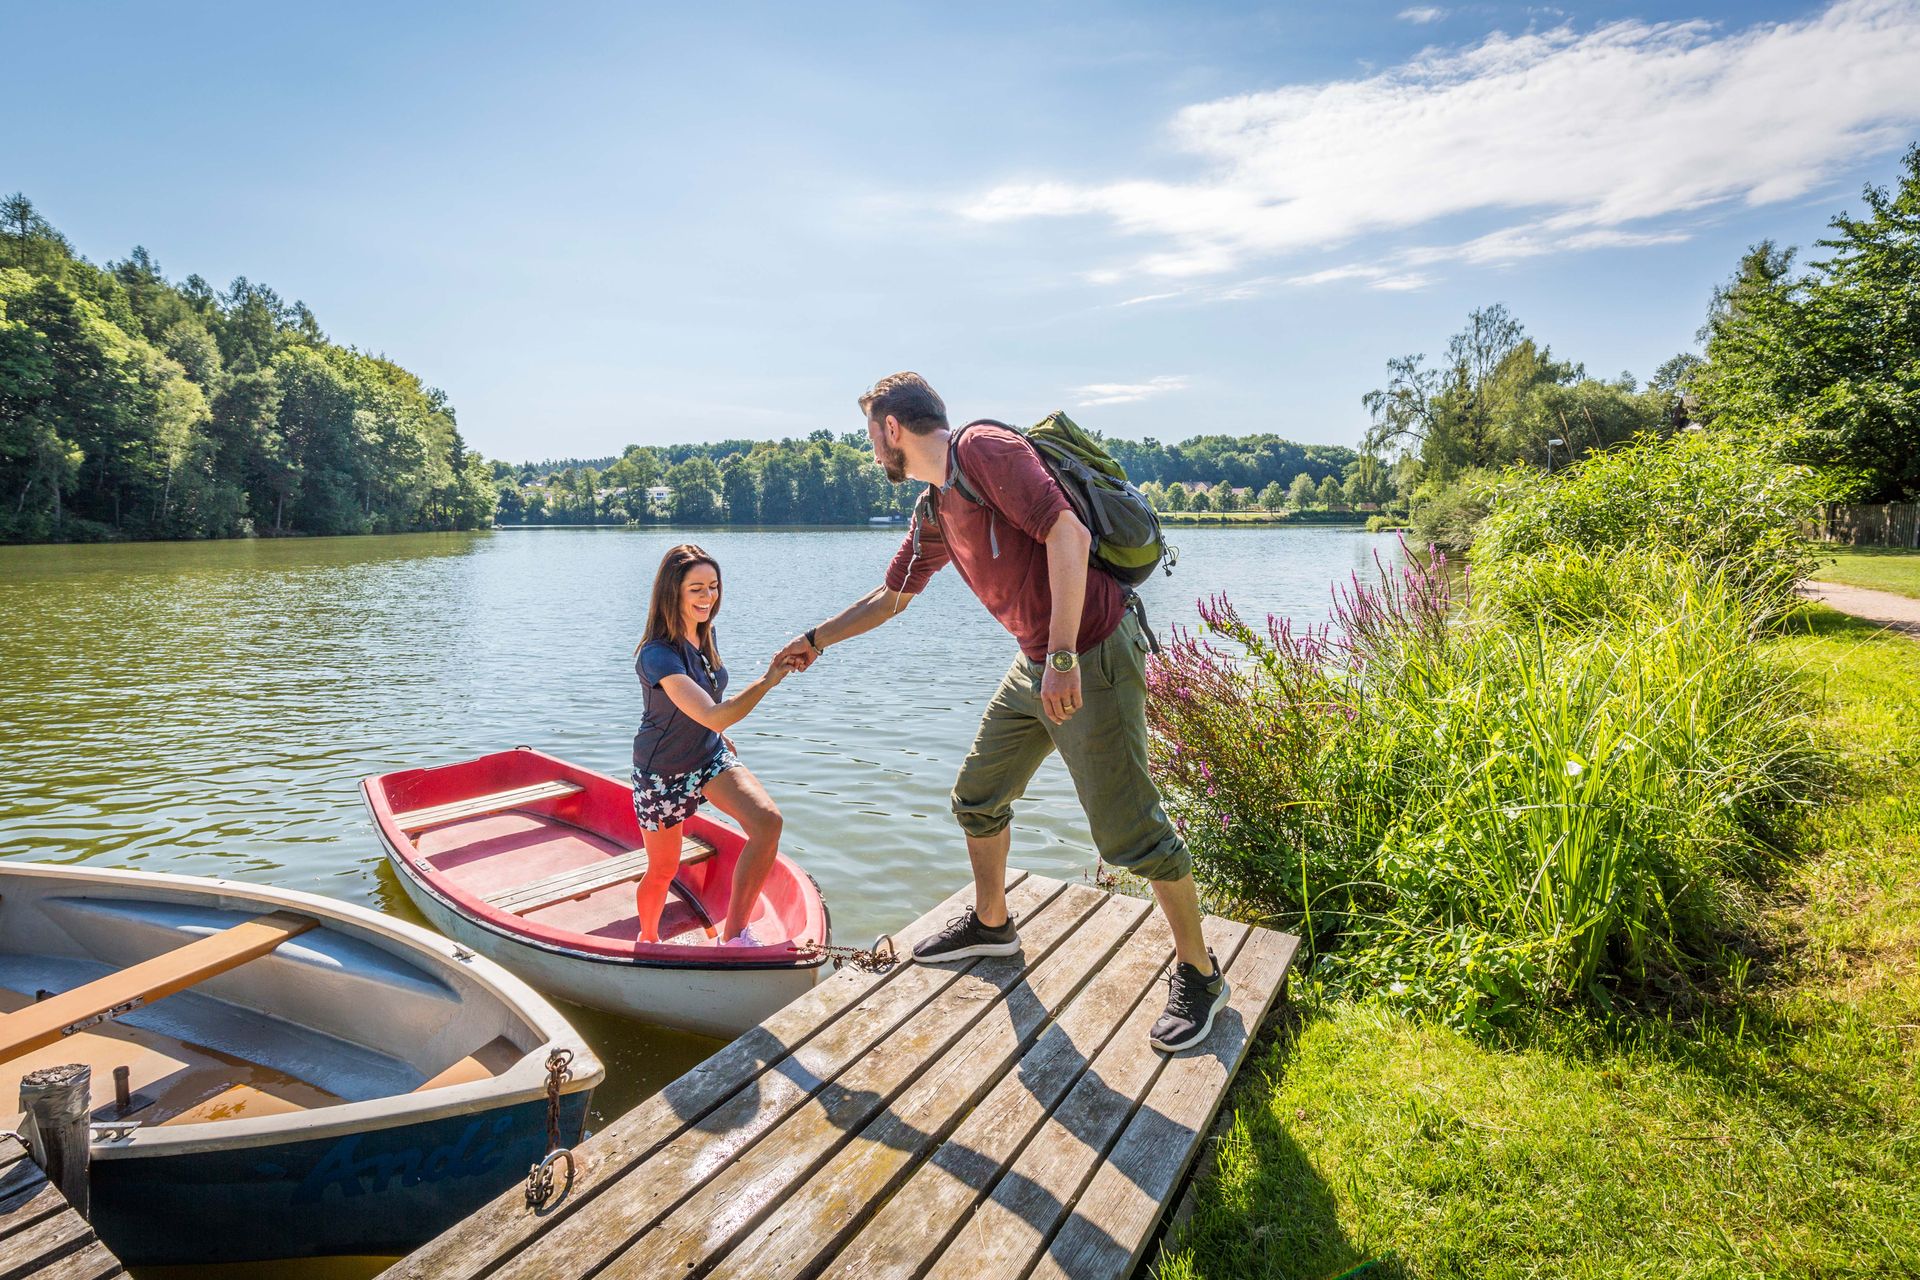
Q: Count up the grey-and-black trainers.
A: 2